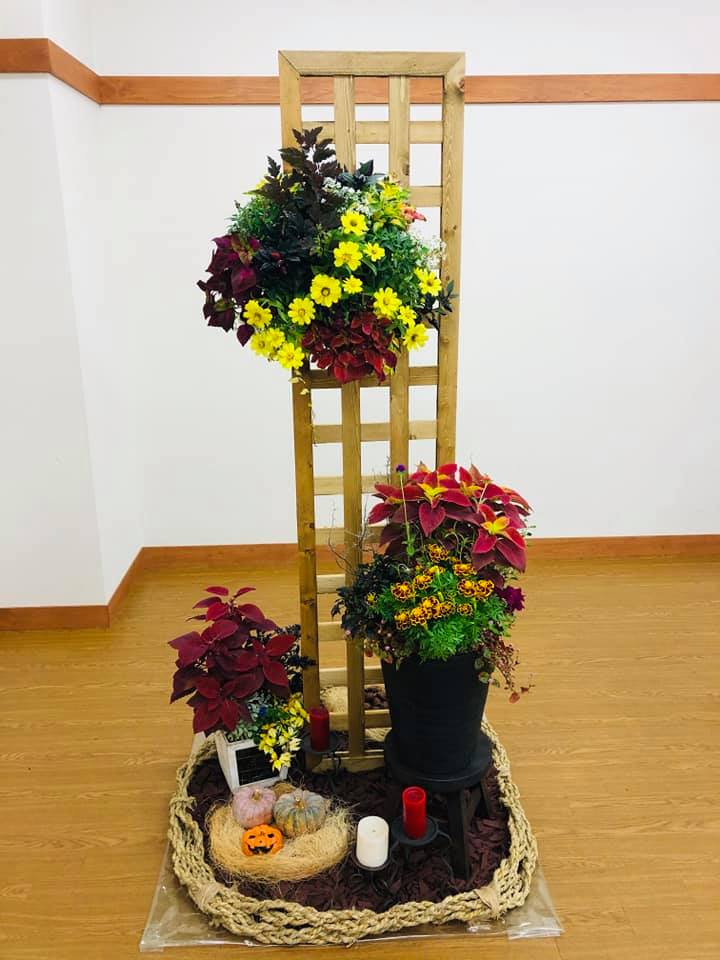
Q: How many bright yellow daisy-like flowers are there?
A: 14